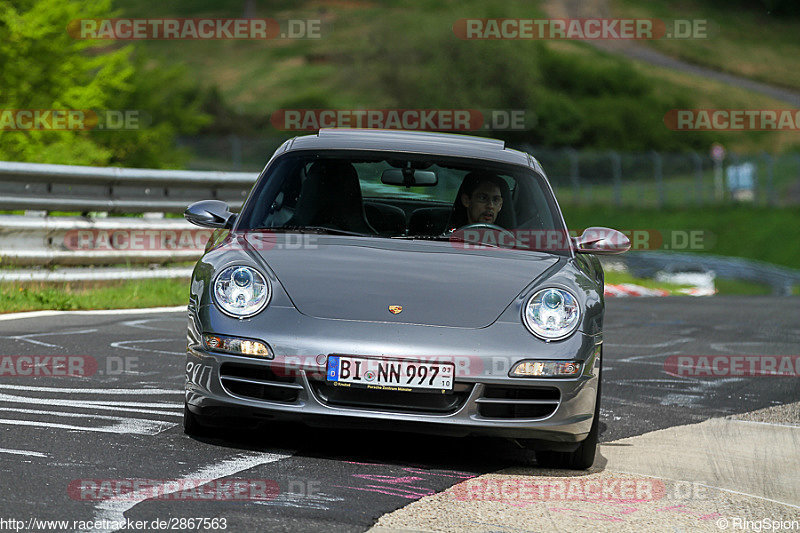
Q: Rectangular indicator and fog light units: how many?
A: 2